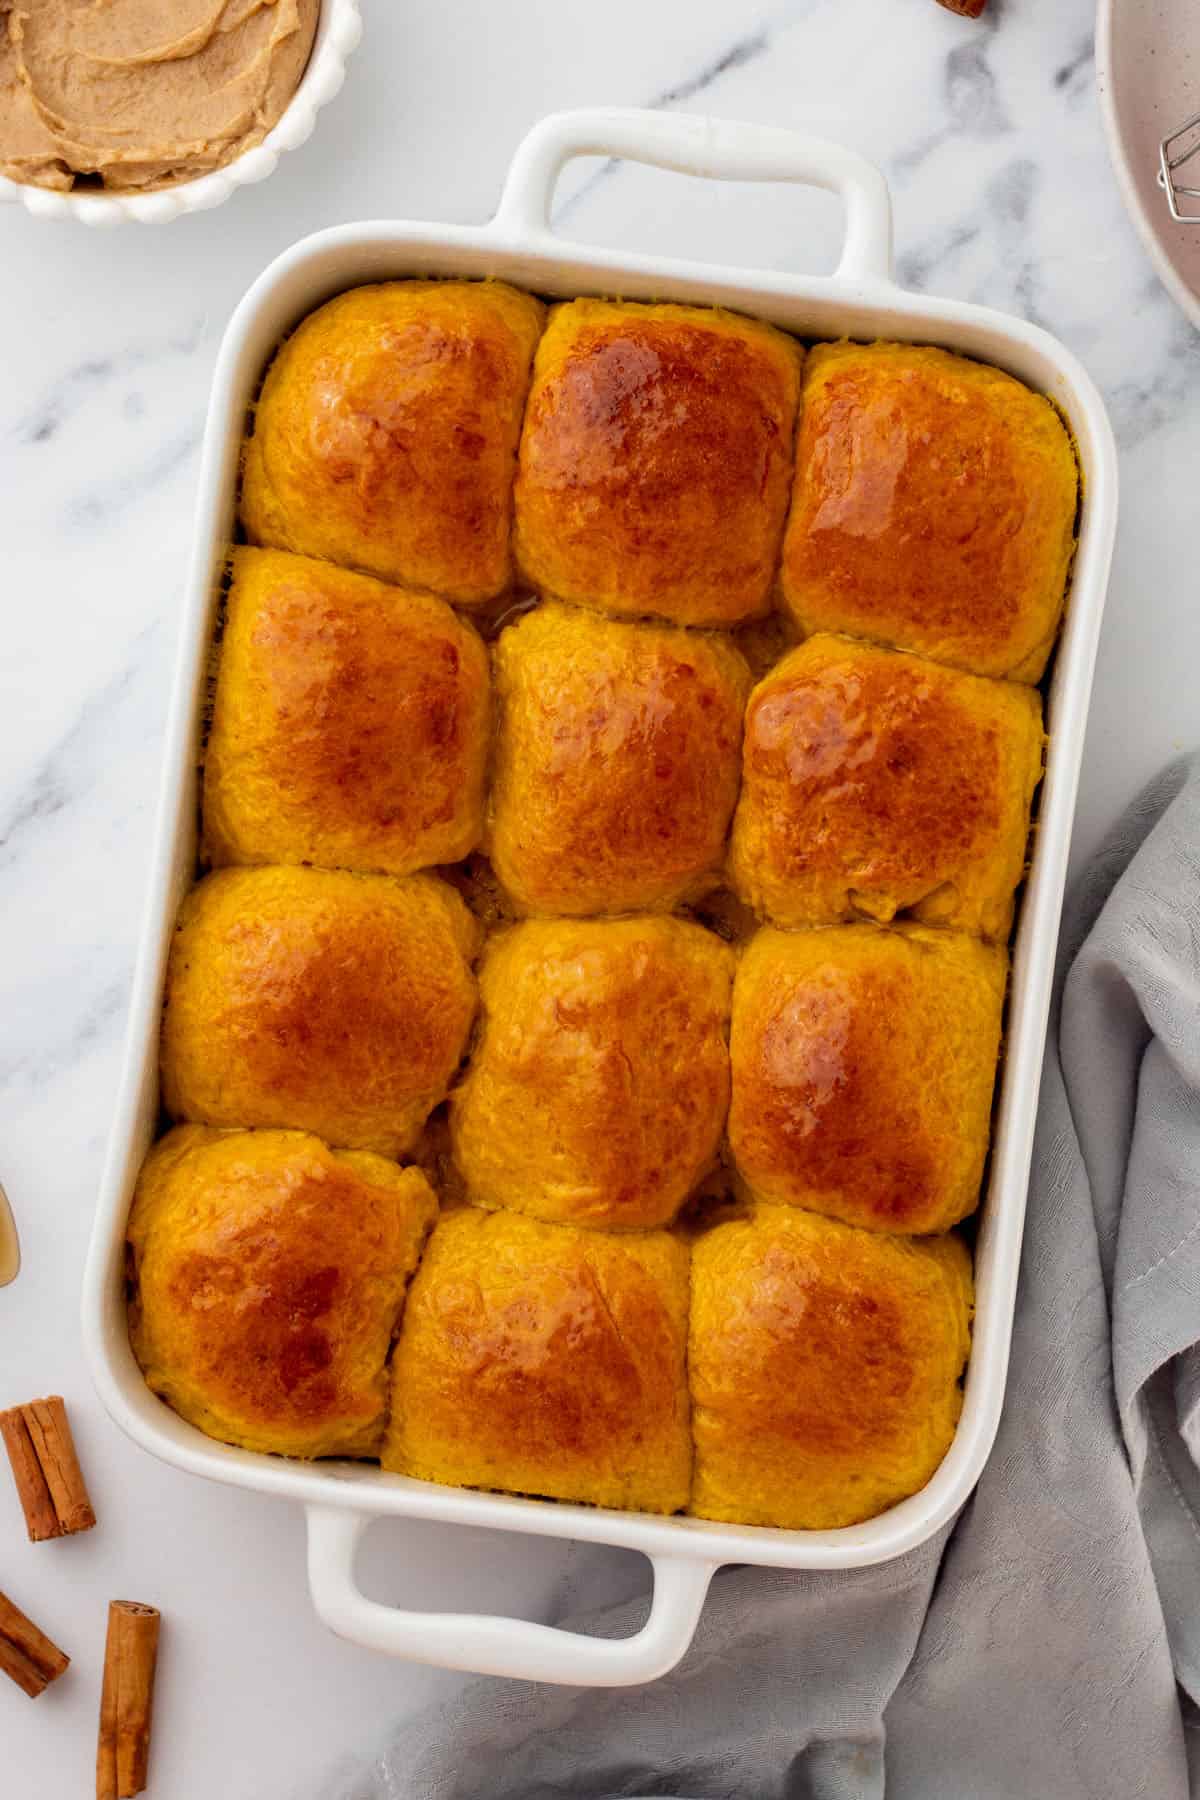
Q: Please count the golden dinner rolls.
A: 12